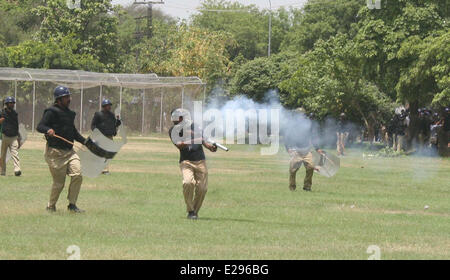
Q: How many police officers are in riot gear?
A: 5